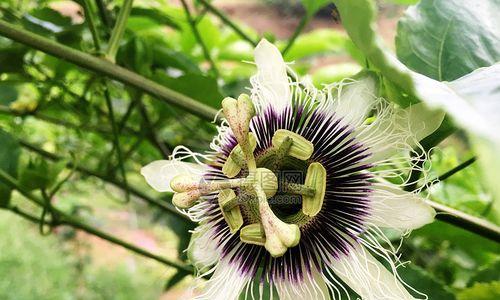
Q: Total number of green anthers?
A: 5